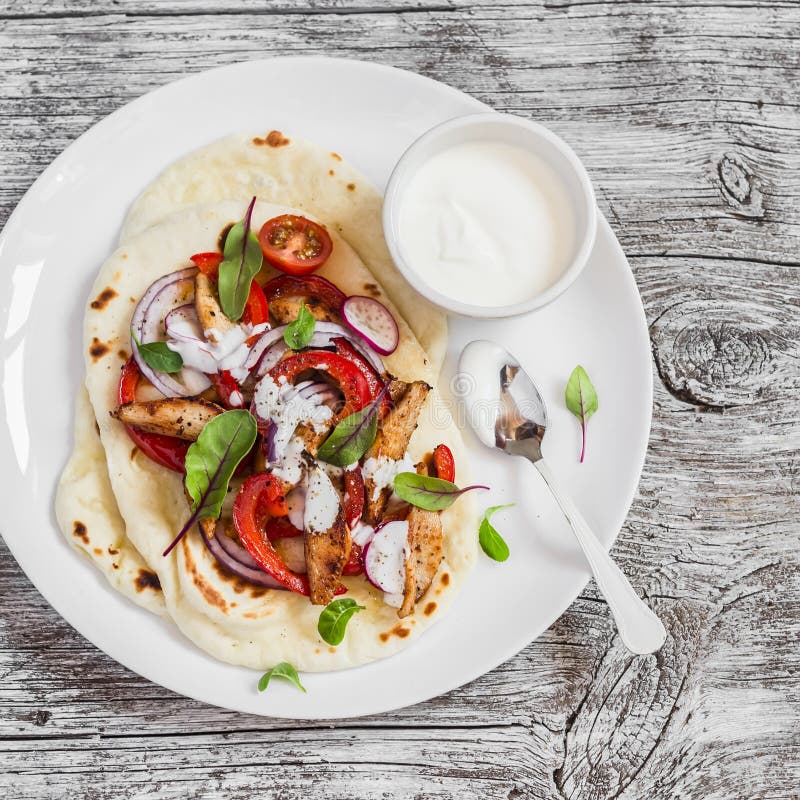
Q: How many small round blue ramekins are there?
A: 0